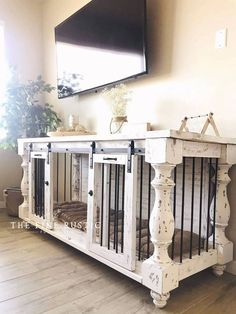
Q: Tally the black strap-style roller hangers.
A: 4